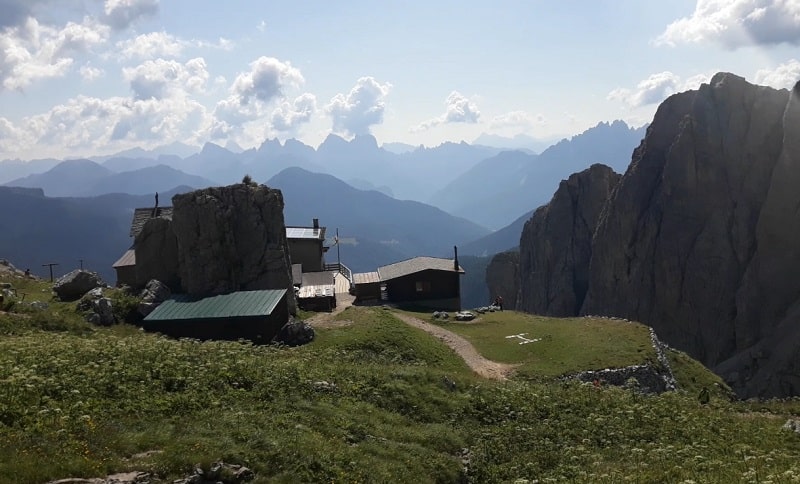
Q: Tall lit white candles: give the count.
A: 0